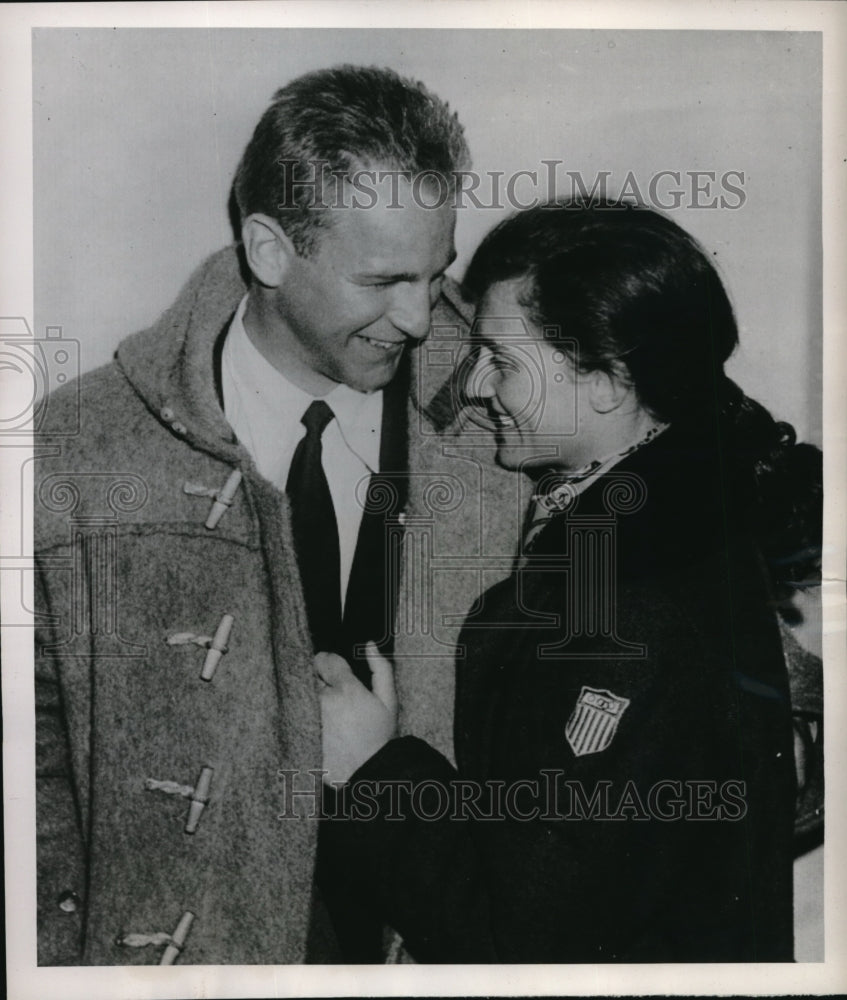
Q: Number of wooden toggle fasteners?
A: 4